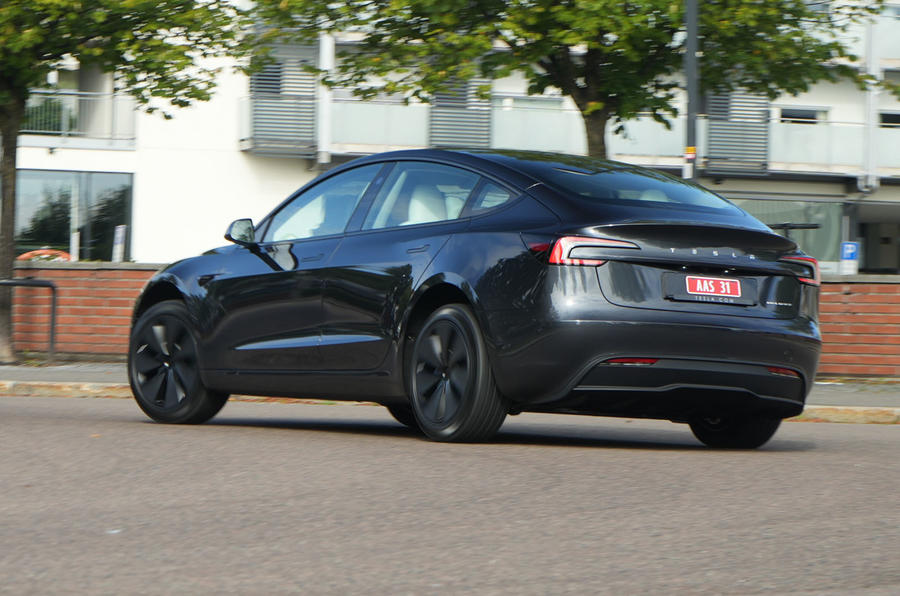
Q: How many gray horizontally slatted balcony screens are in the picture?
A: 3